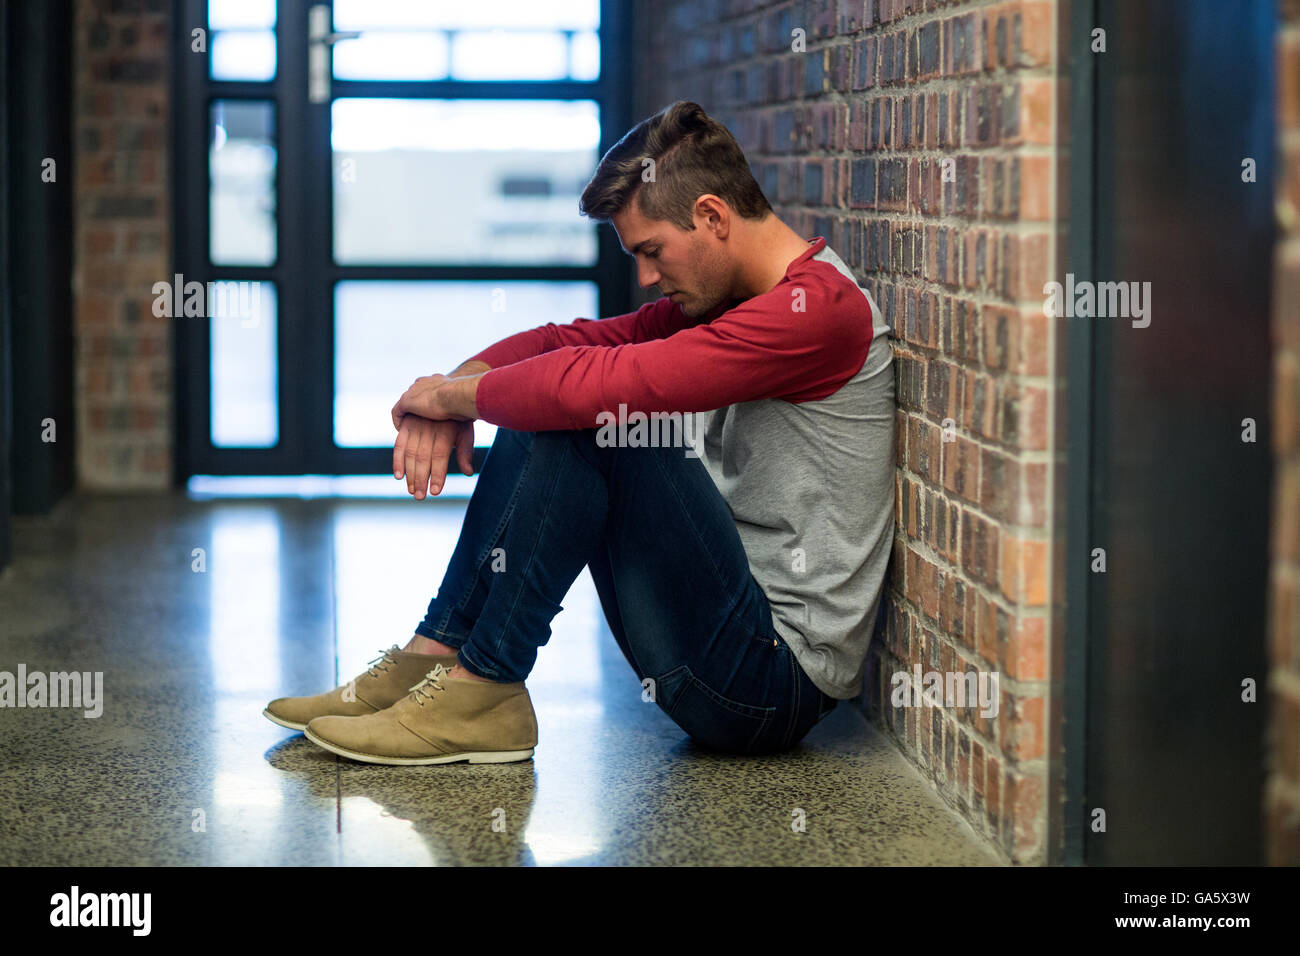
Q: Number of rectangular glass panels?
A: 6